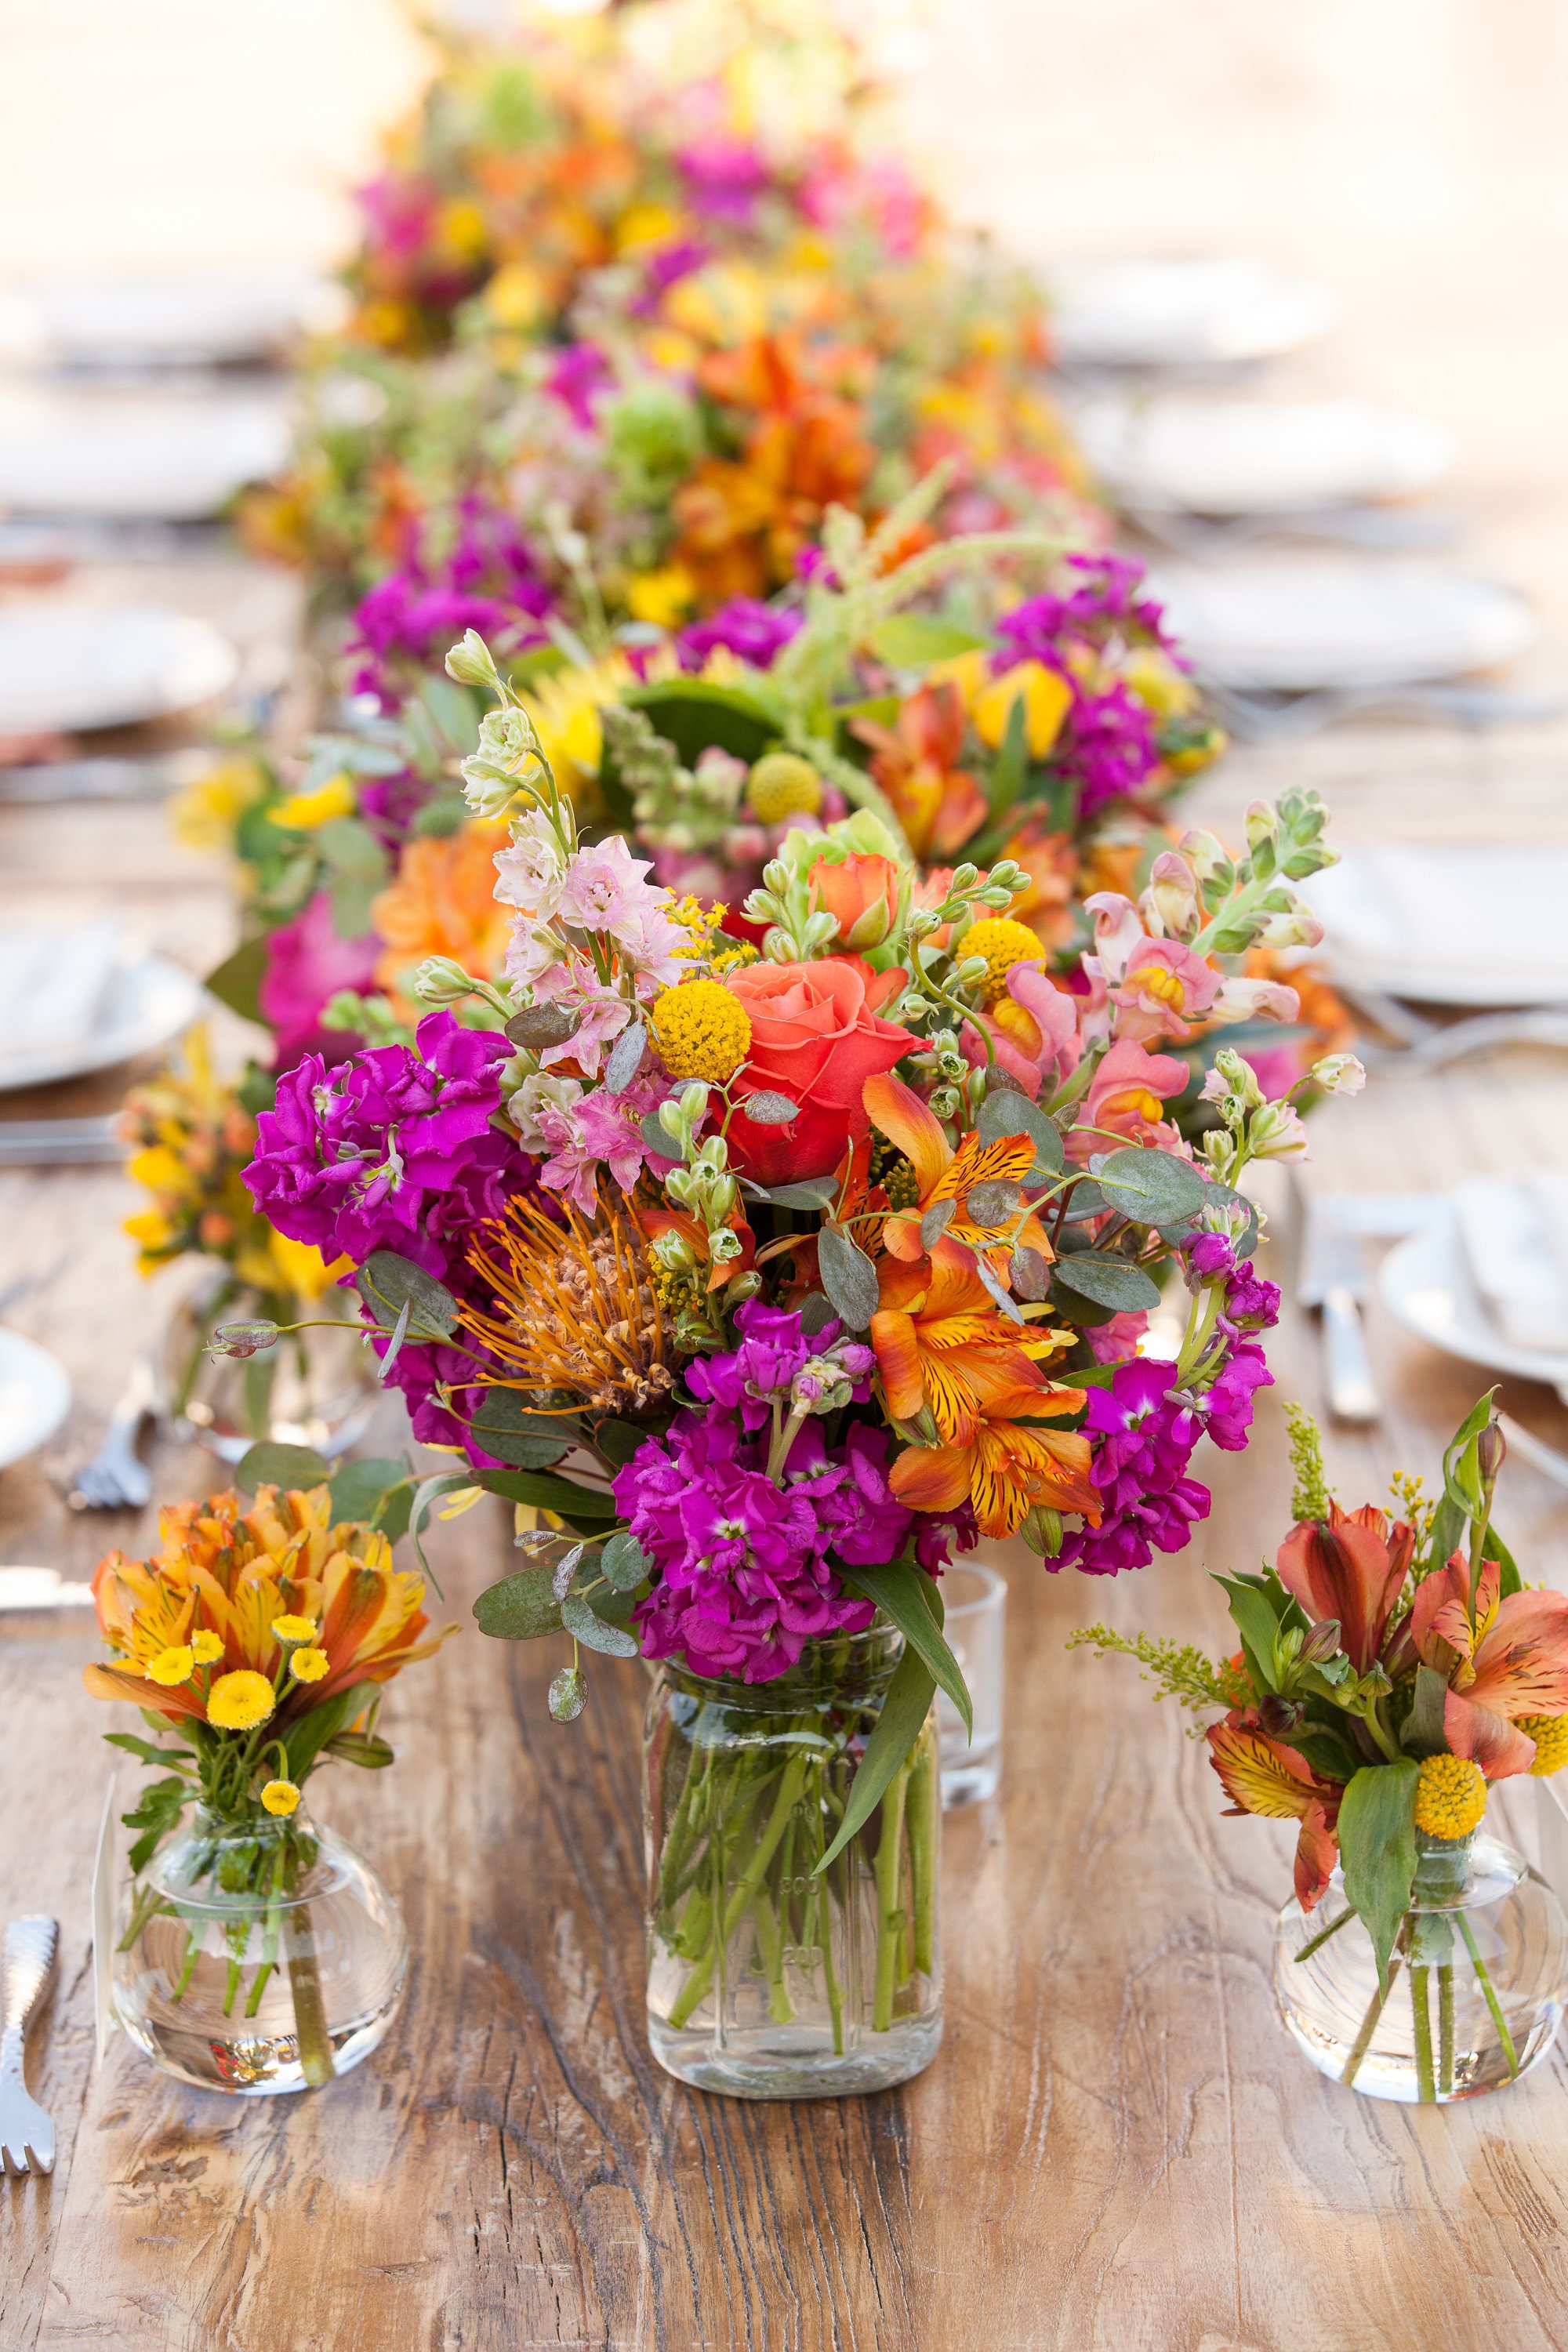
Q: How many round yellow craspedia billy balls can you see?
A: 5